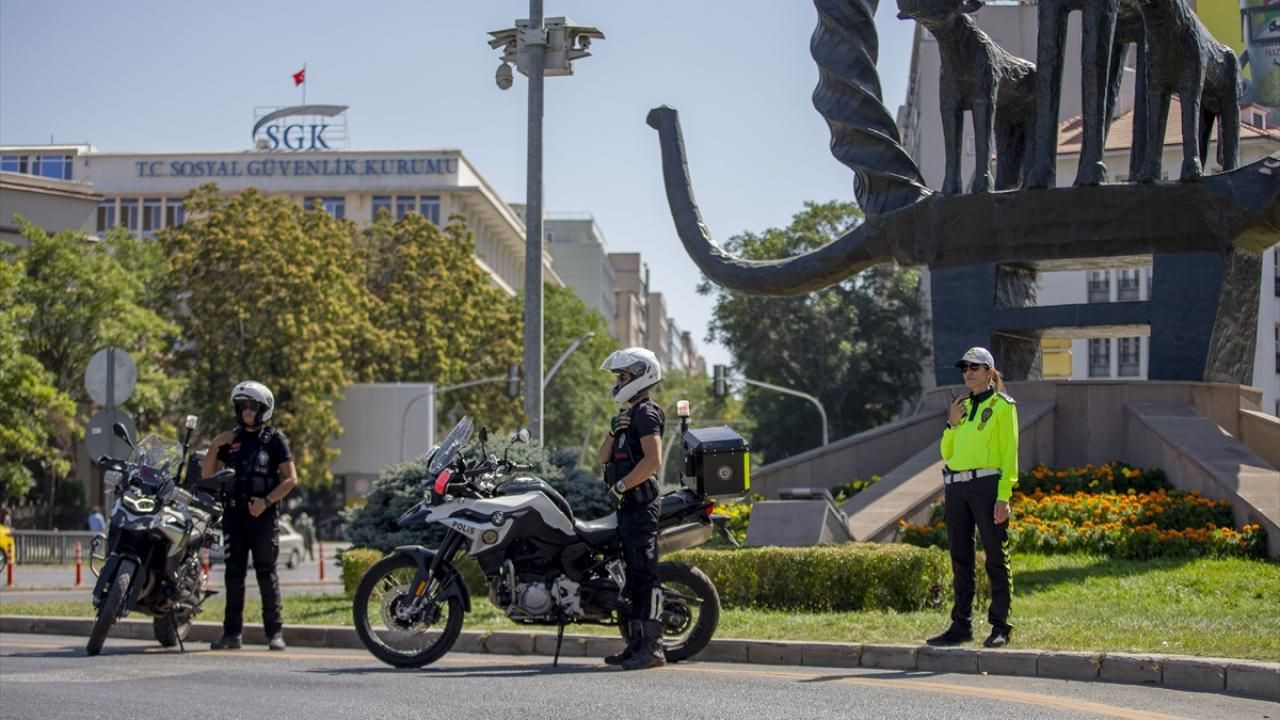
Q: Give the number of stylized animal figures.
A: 3